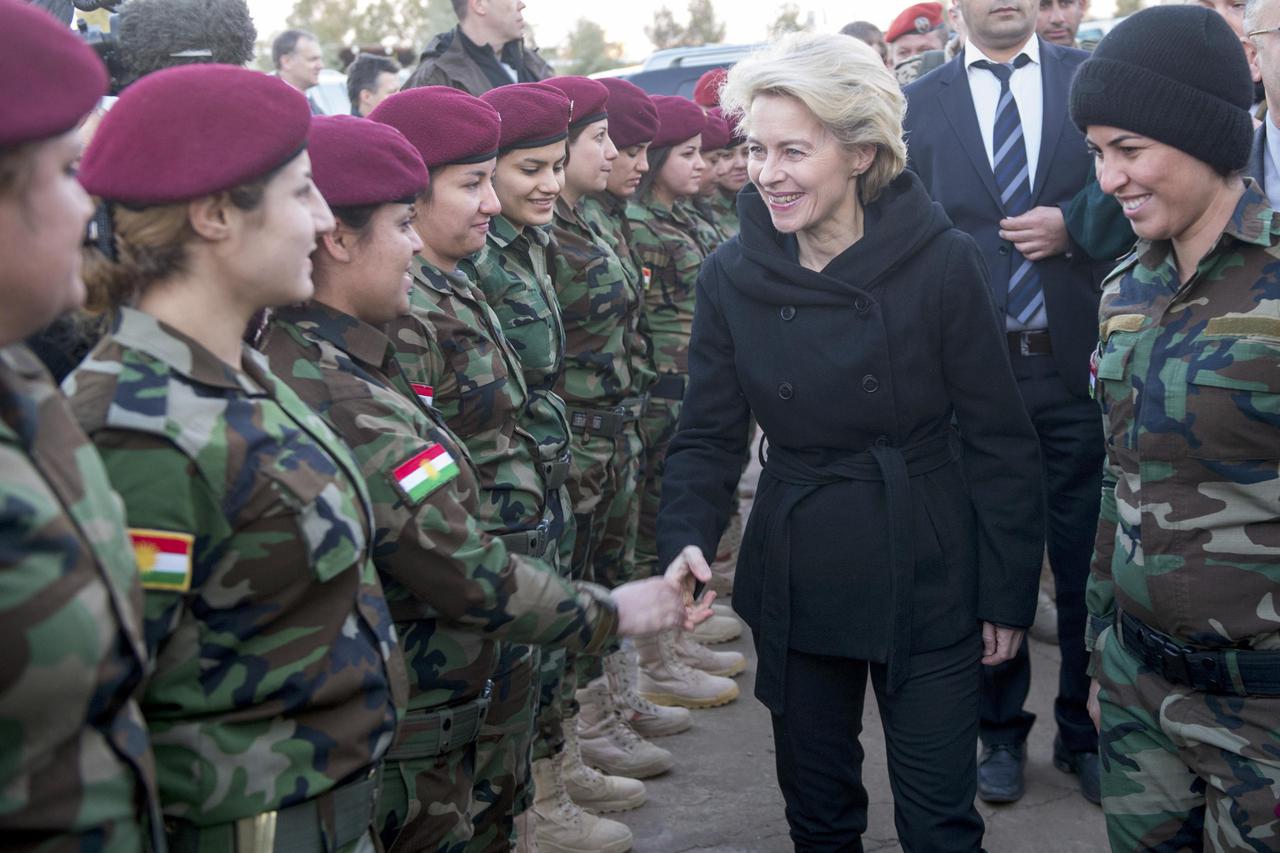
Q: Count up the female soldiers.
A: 11